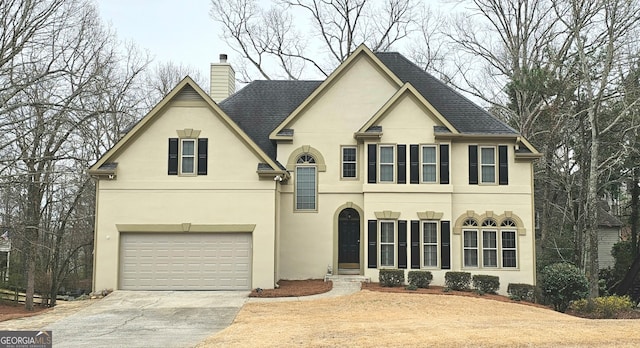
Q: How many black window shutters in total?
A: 12